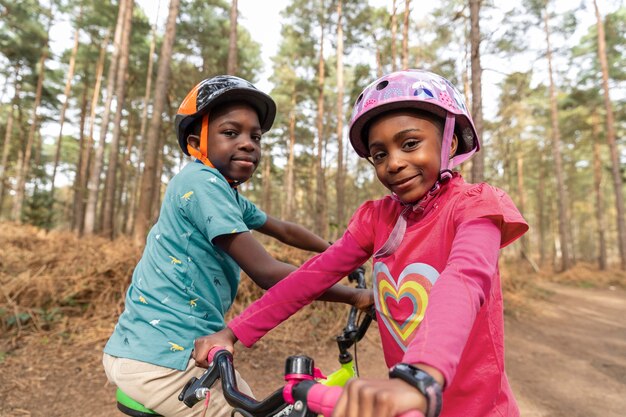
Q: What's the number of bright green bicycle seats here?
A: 1